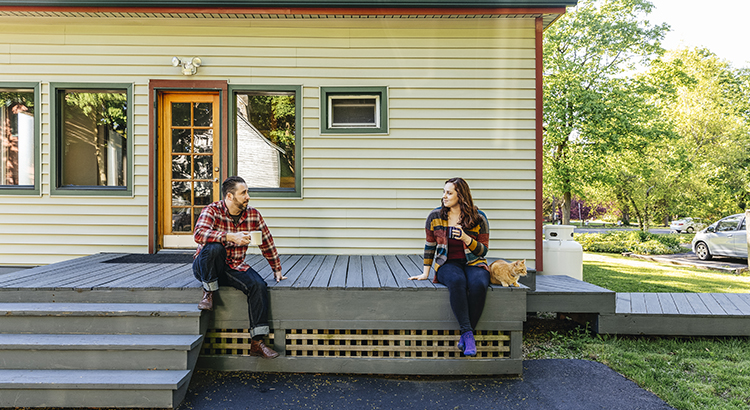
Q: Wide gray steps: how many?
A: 3